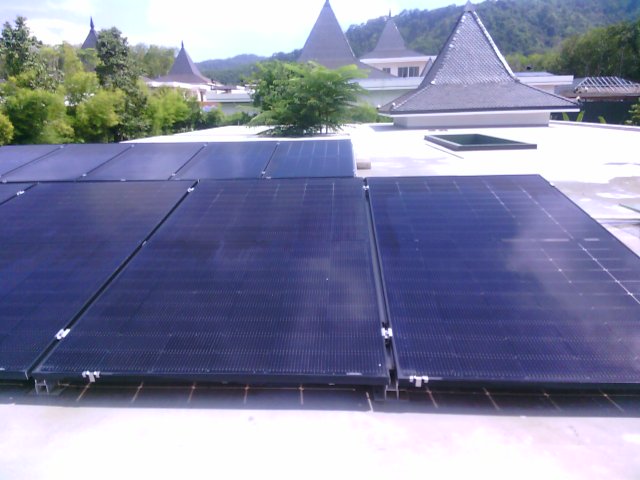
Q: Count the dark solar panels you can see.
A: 9